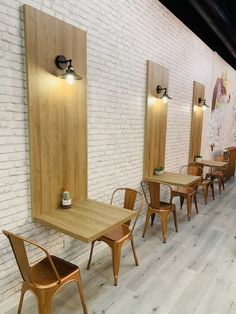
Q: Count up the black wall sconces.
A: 3